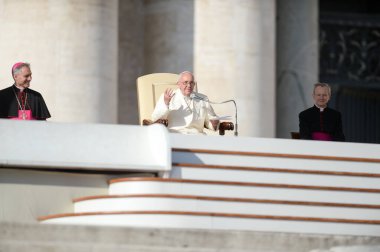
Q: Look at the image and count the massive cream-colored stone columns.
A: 2